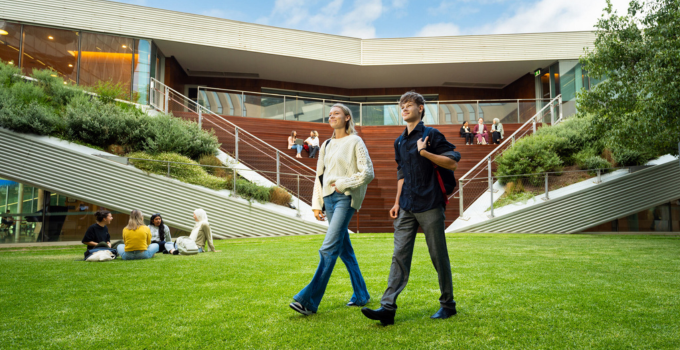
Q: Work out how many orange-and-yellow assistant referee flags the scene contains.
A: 0